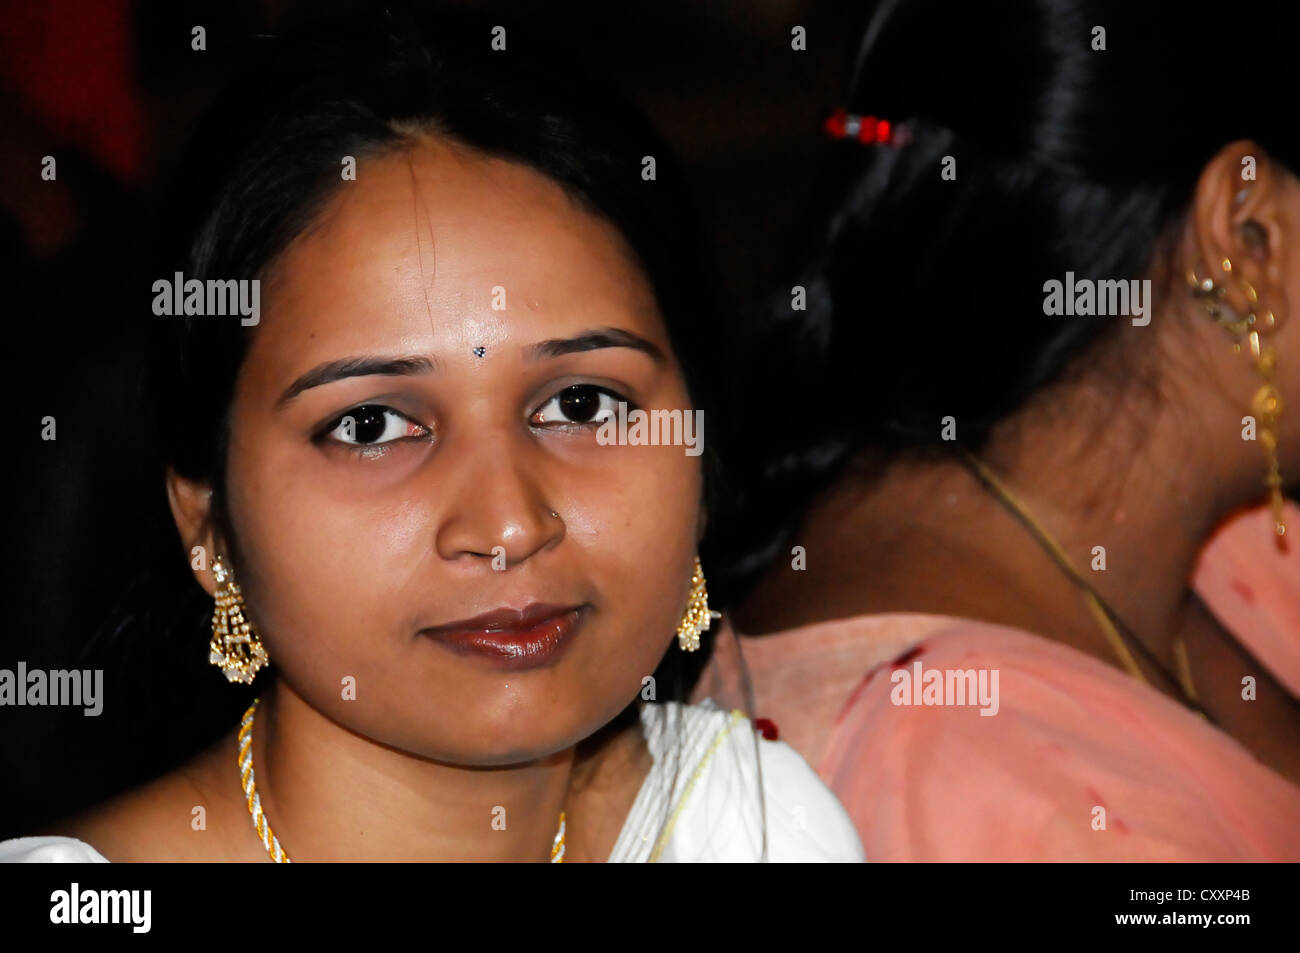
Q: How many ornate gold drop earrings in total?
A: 3